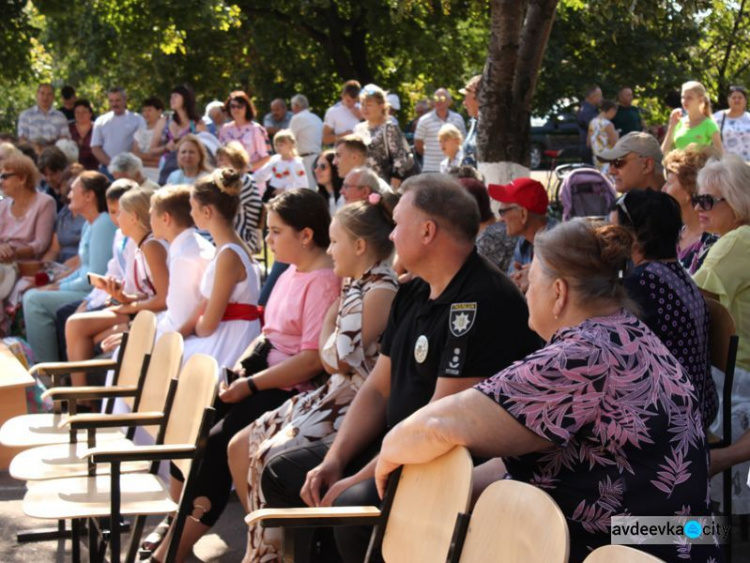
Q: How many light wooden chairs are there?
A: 6